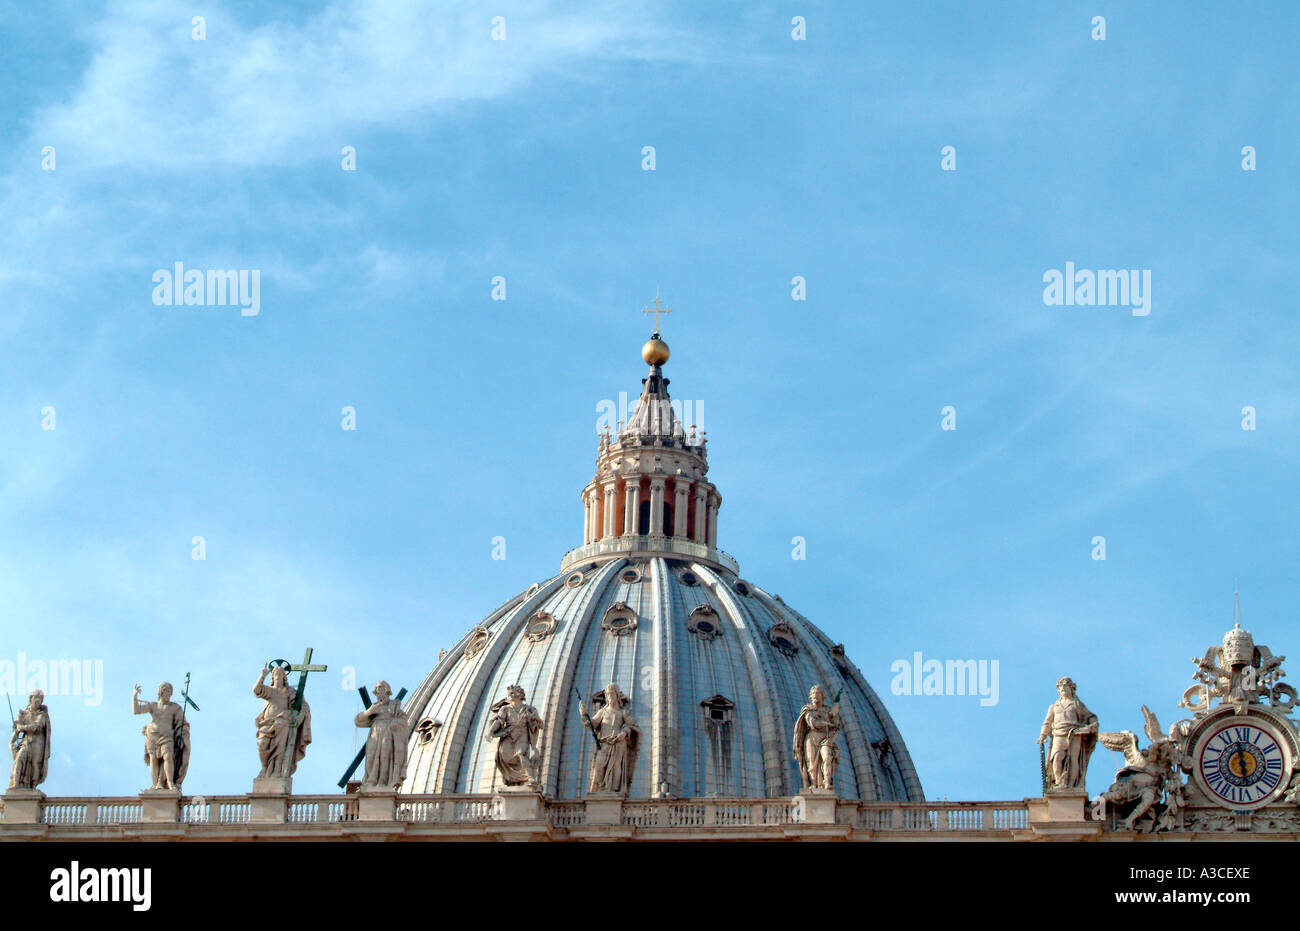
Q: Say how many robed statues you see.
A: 8